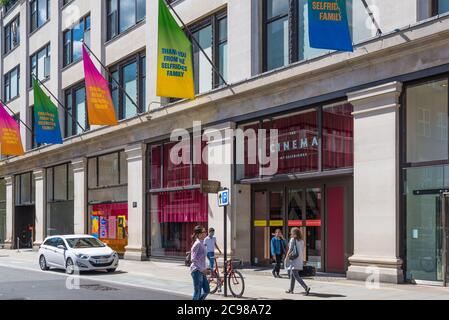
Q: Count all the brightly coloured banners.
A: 5